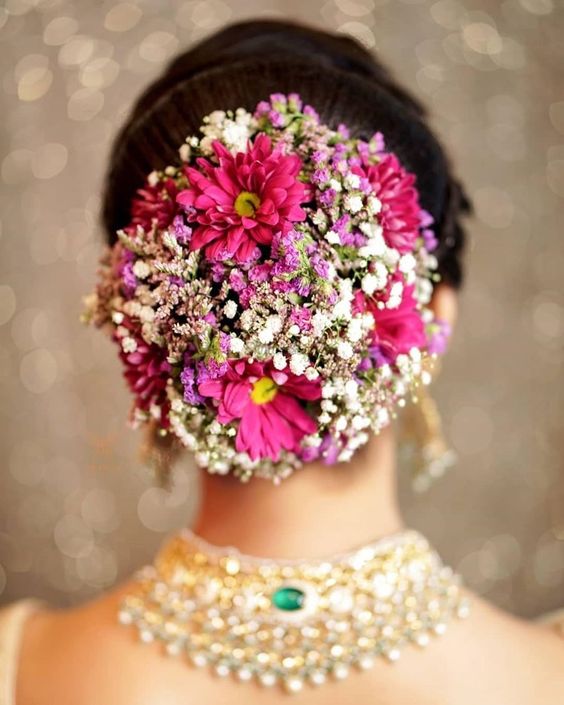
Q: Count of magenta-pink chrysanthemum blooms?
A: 6